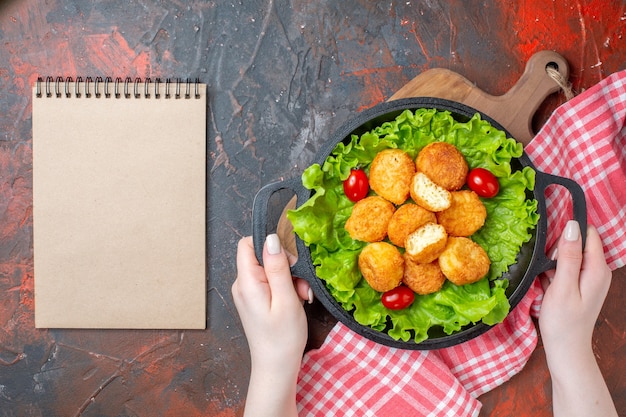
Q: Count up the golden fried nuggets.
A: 10